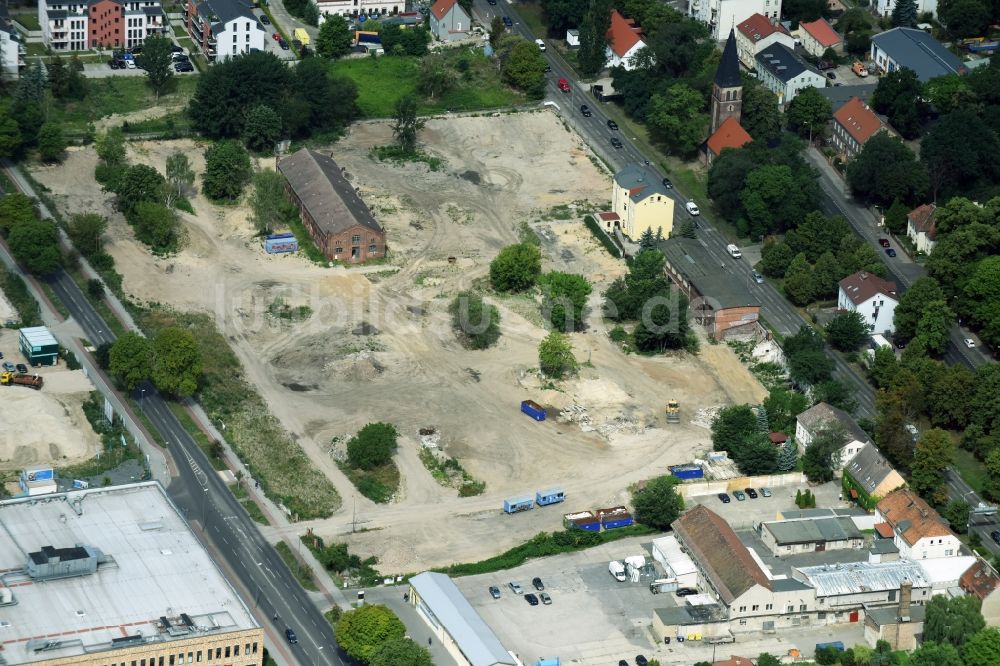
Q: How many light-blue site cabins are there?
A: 2